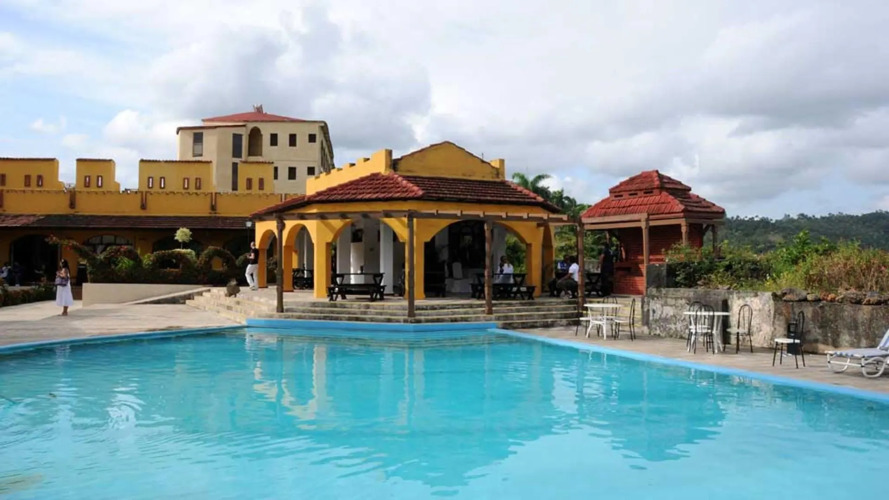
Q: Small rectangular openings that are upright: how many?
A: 11